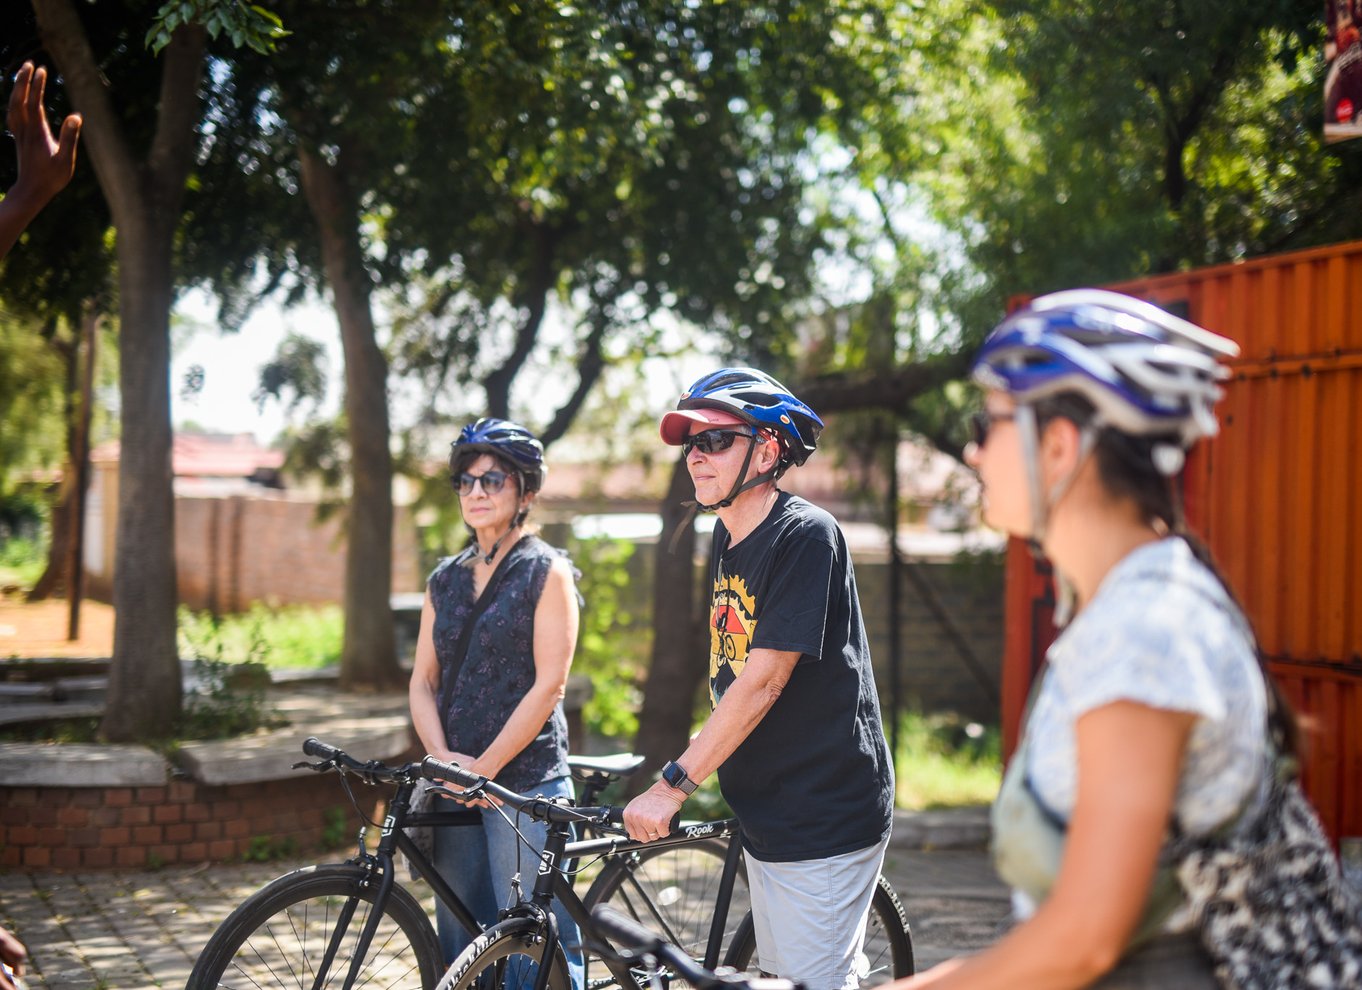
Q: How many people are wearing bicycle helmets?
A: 3